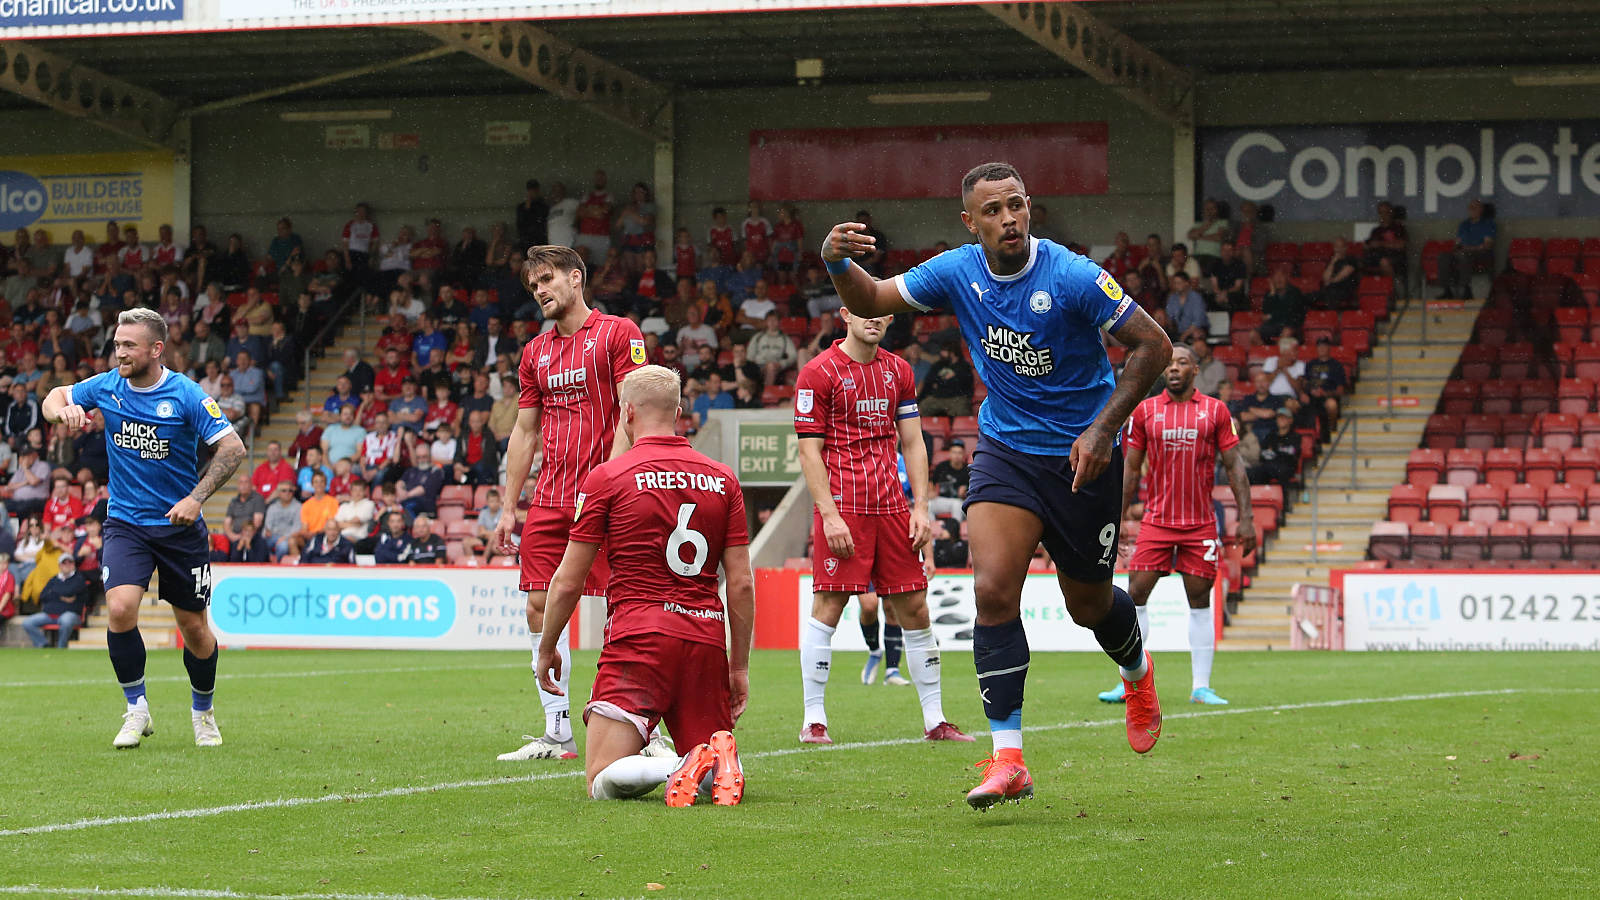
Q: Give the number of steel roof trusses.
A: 3